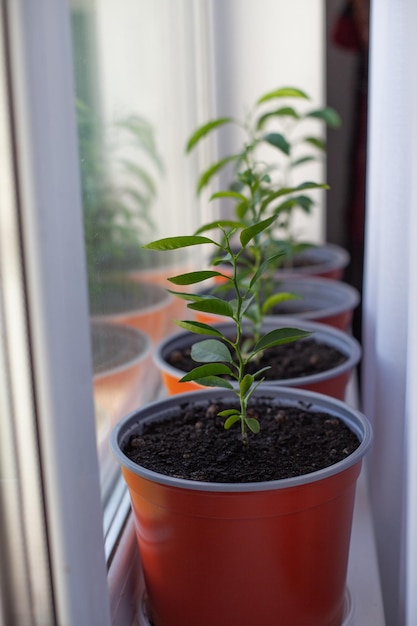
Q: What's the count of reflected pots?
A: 3